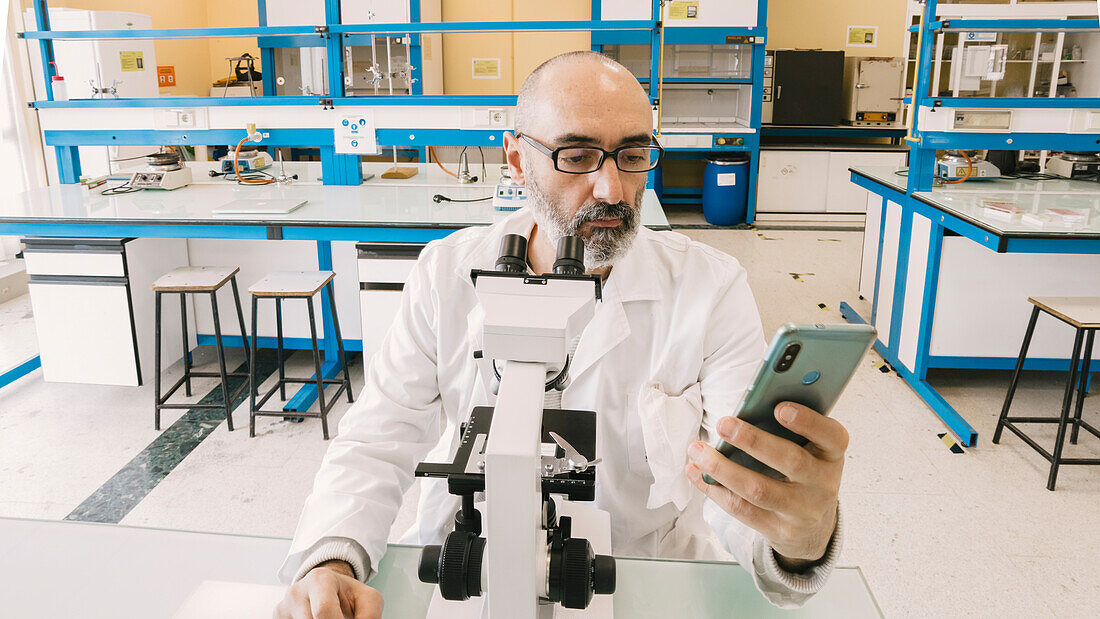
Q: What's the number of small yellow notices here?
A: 4